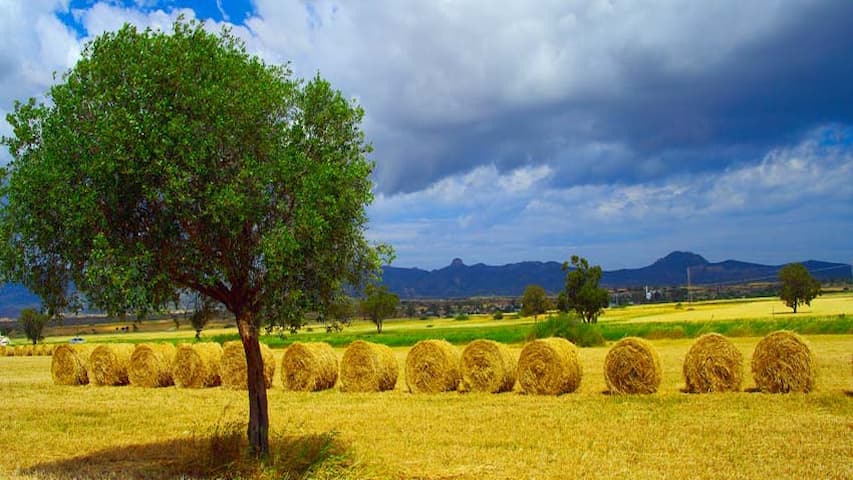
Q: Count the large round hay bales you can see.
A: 13